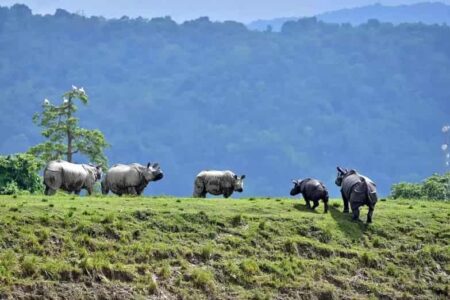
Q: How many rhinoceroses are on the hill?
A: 5